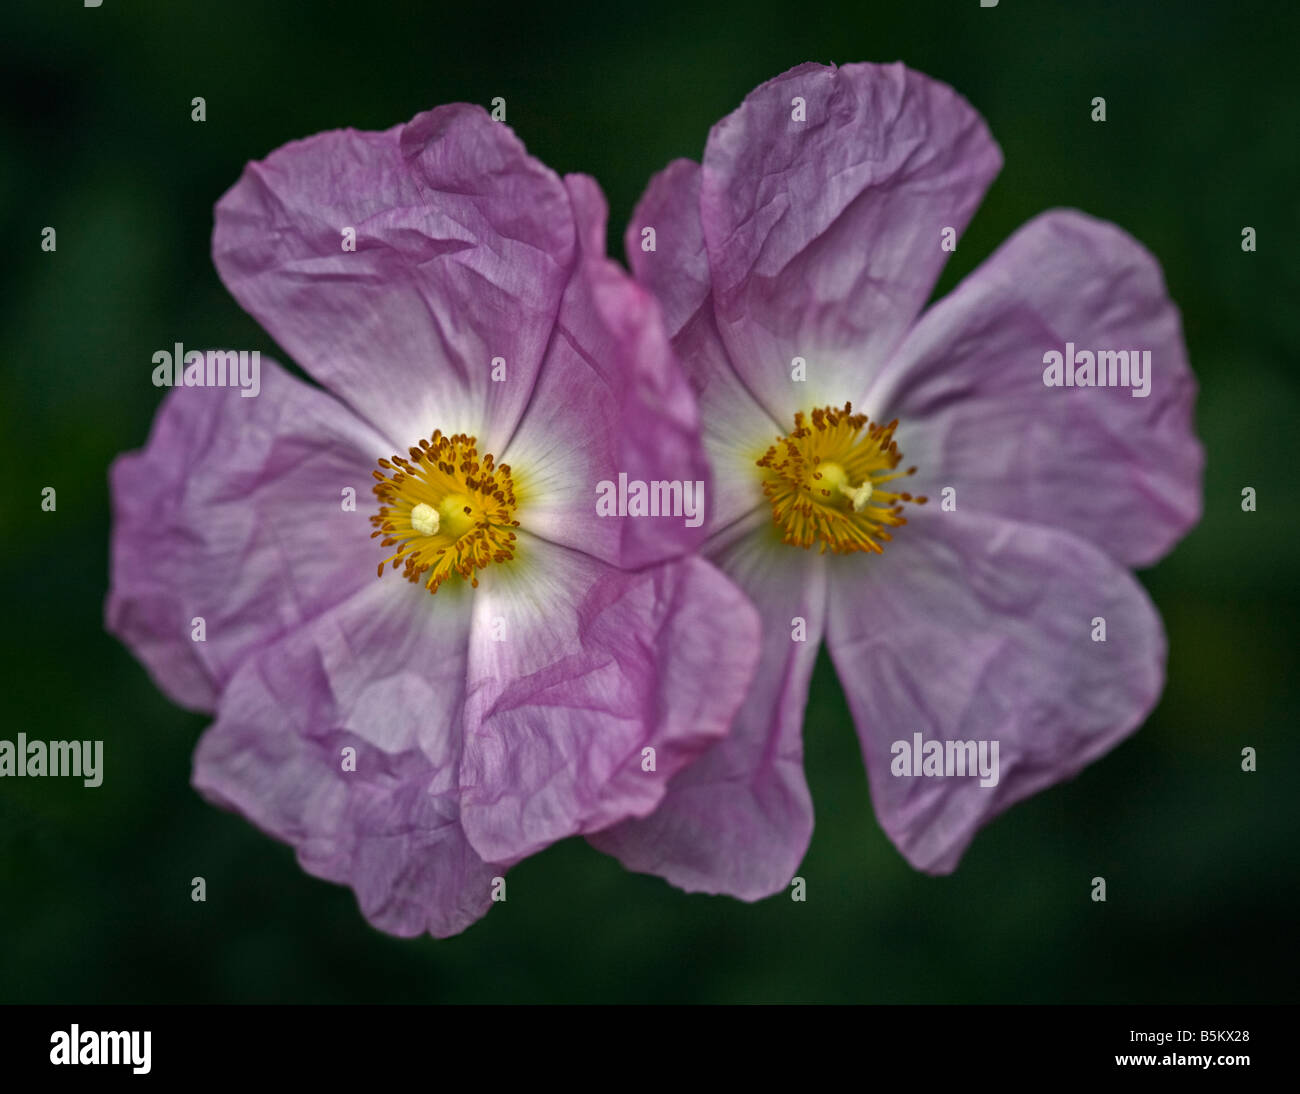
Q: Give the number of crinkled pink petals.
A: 10